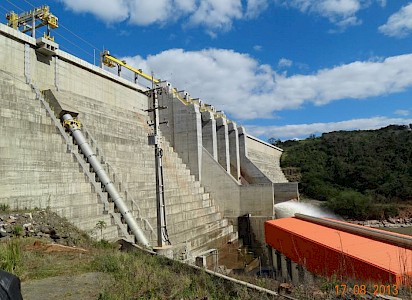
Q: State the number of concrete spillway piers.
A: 5